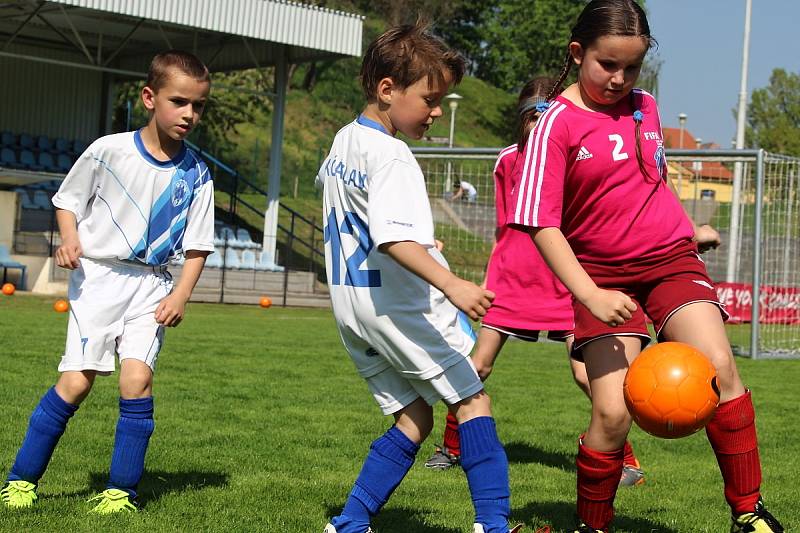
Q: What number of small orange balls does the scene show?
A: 3